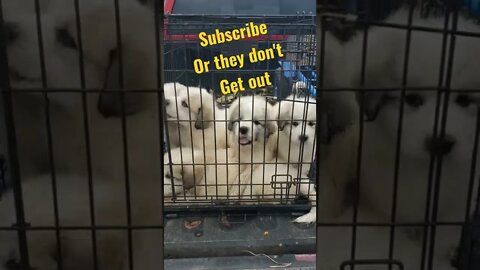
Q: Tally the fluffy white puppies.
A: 4